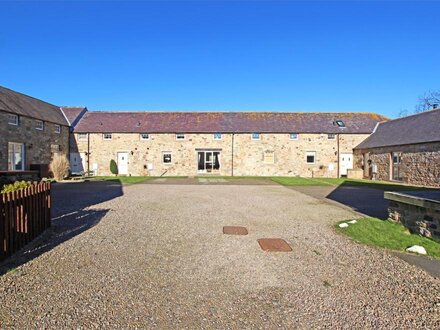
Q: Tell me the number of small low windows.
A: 3